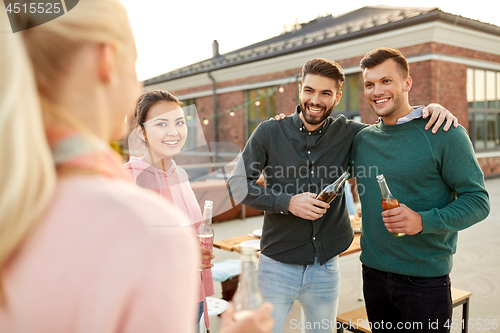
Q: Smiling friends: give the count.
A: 3